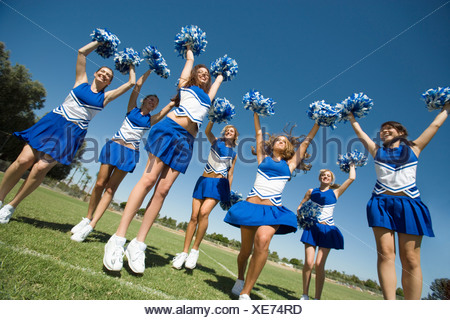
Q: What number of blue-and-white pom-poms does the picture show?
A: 13